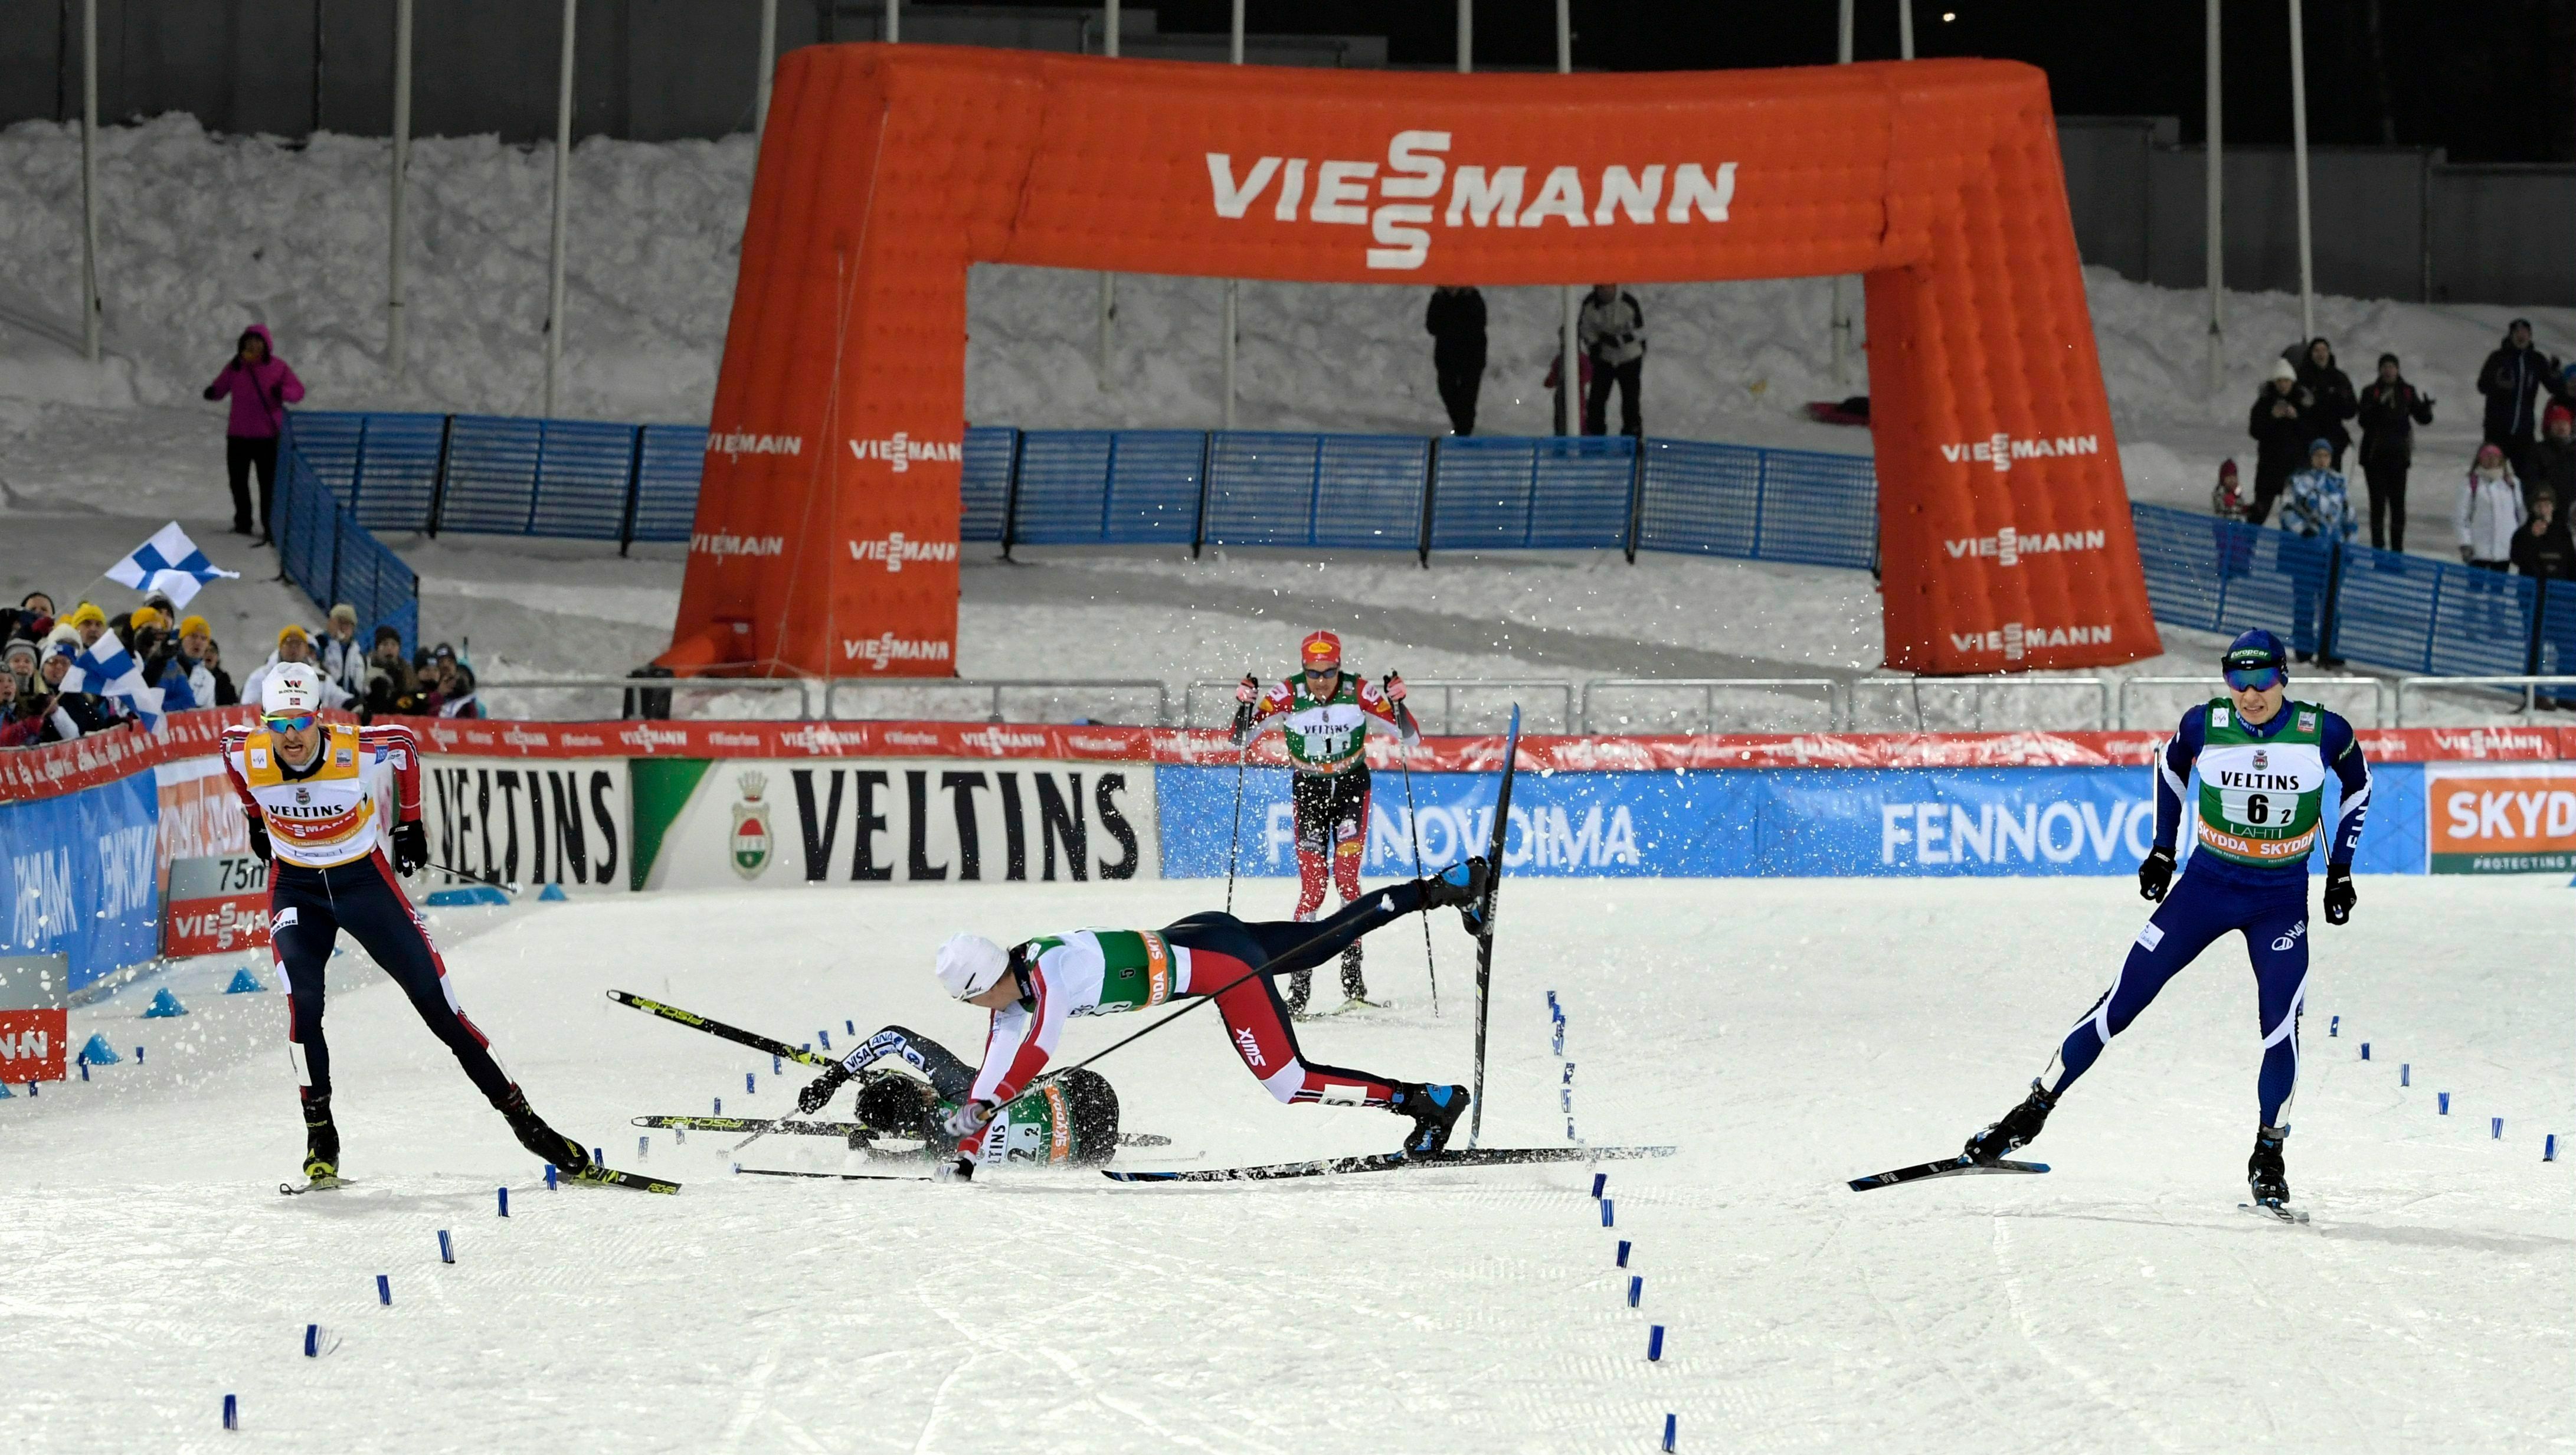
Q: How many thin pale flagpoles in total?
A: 13